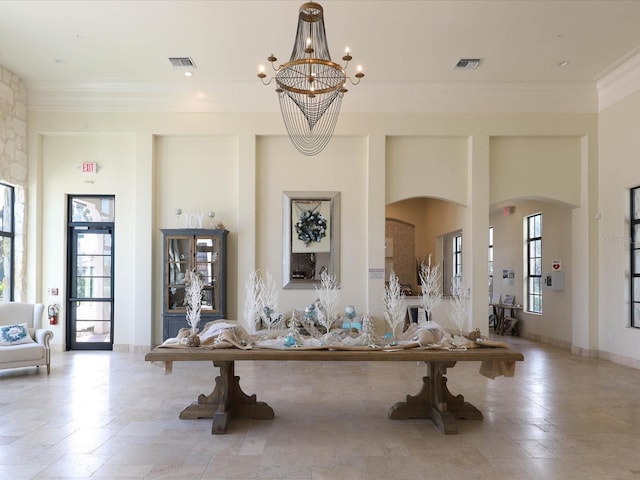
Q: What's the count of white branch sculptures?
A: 7